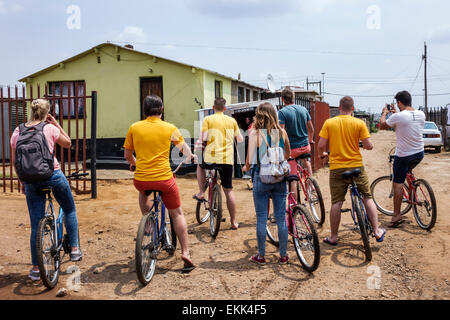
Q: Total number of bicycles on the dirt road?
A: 7